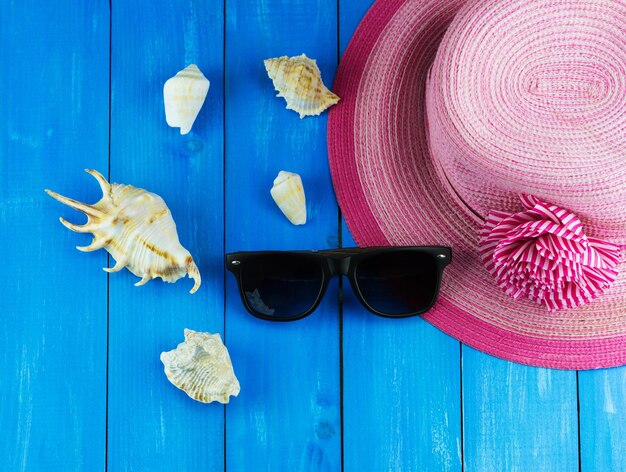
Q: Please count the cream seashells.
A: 5